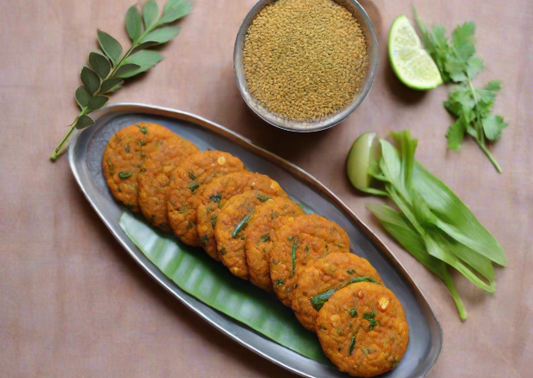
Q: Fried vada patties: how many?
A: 9